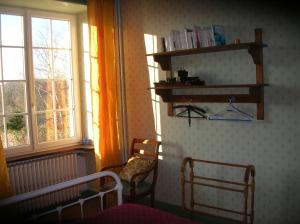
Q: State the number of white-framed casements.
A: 2